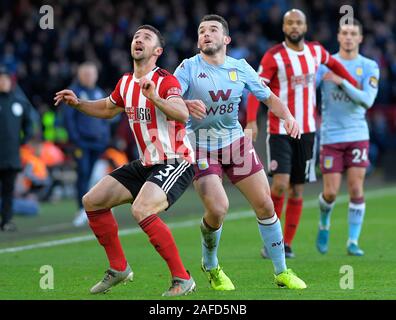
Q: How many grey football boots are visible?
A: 2